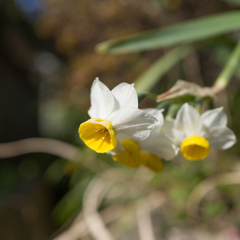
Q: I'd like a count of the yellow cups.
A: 4